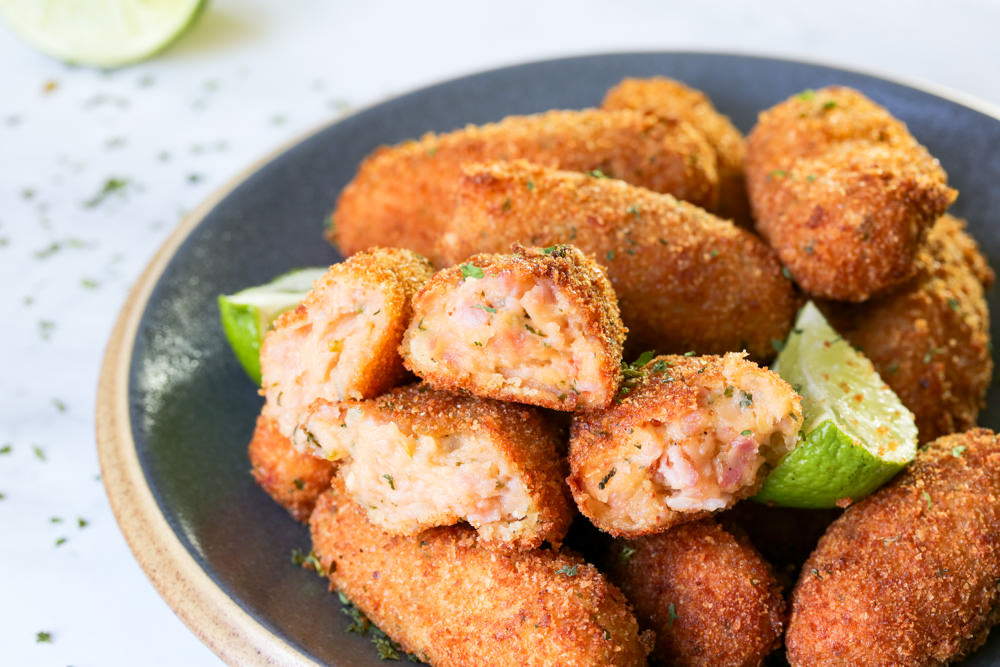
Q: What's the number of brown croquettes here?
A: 13